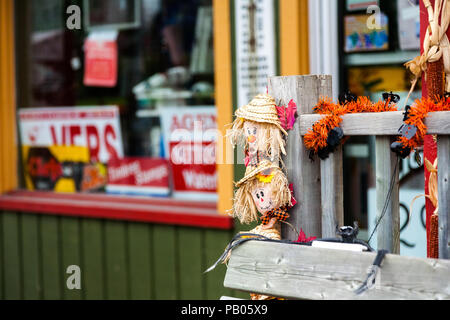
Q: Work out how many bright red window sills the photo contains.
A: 1